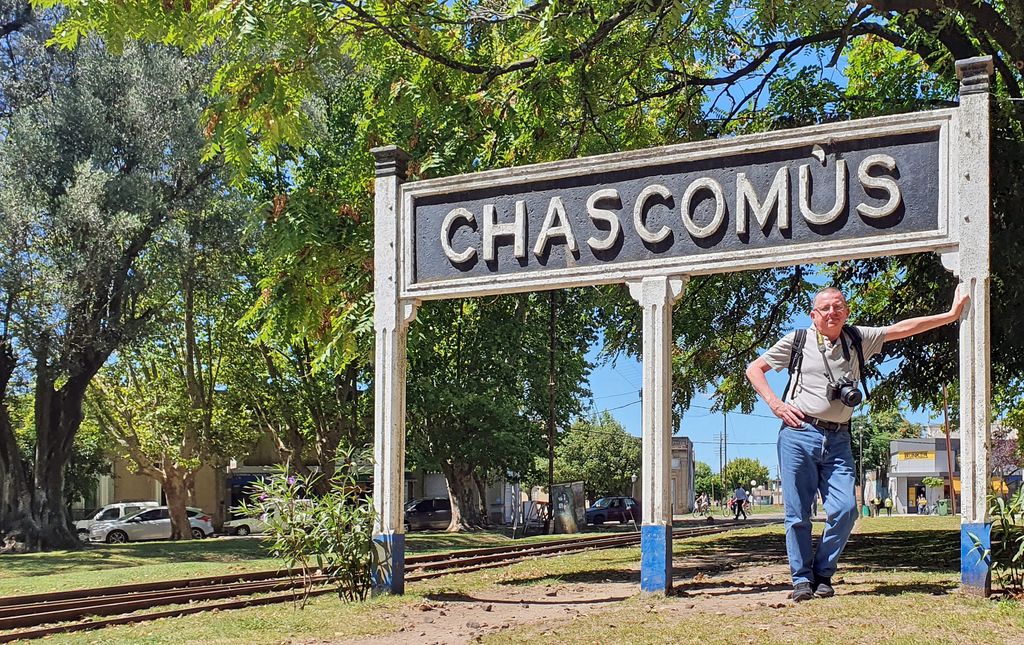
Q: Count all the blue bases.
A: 3